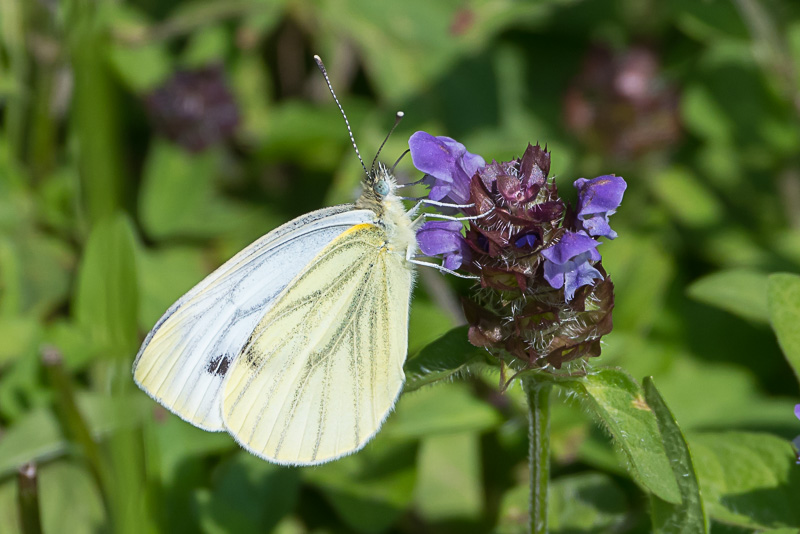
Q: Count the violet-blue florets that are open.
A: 4